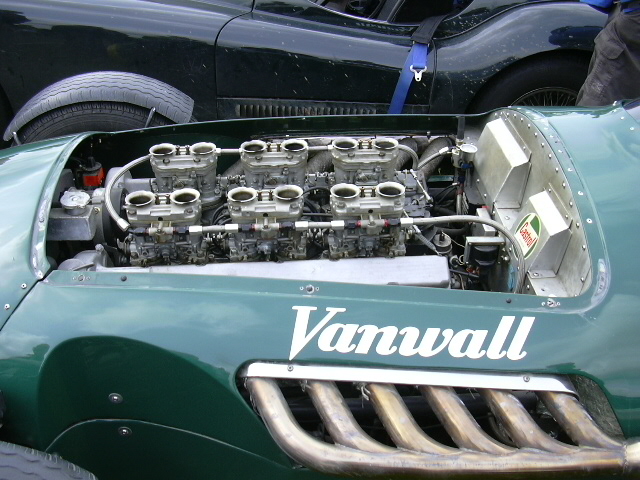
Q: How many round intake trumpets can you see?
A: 12